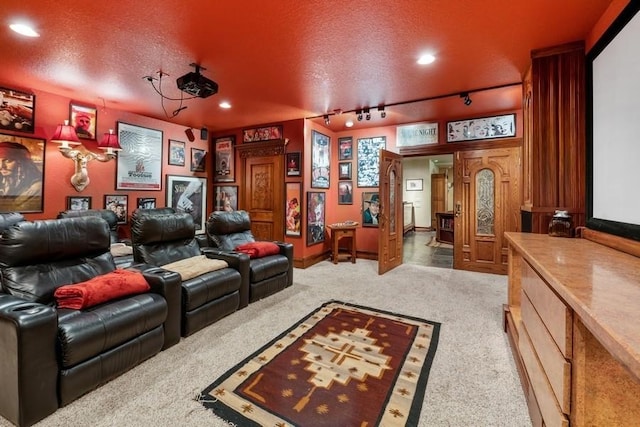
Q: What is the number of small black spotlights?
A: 5